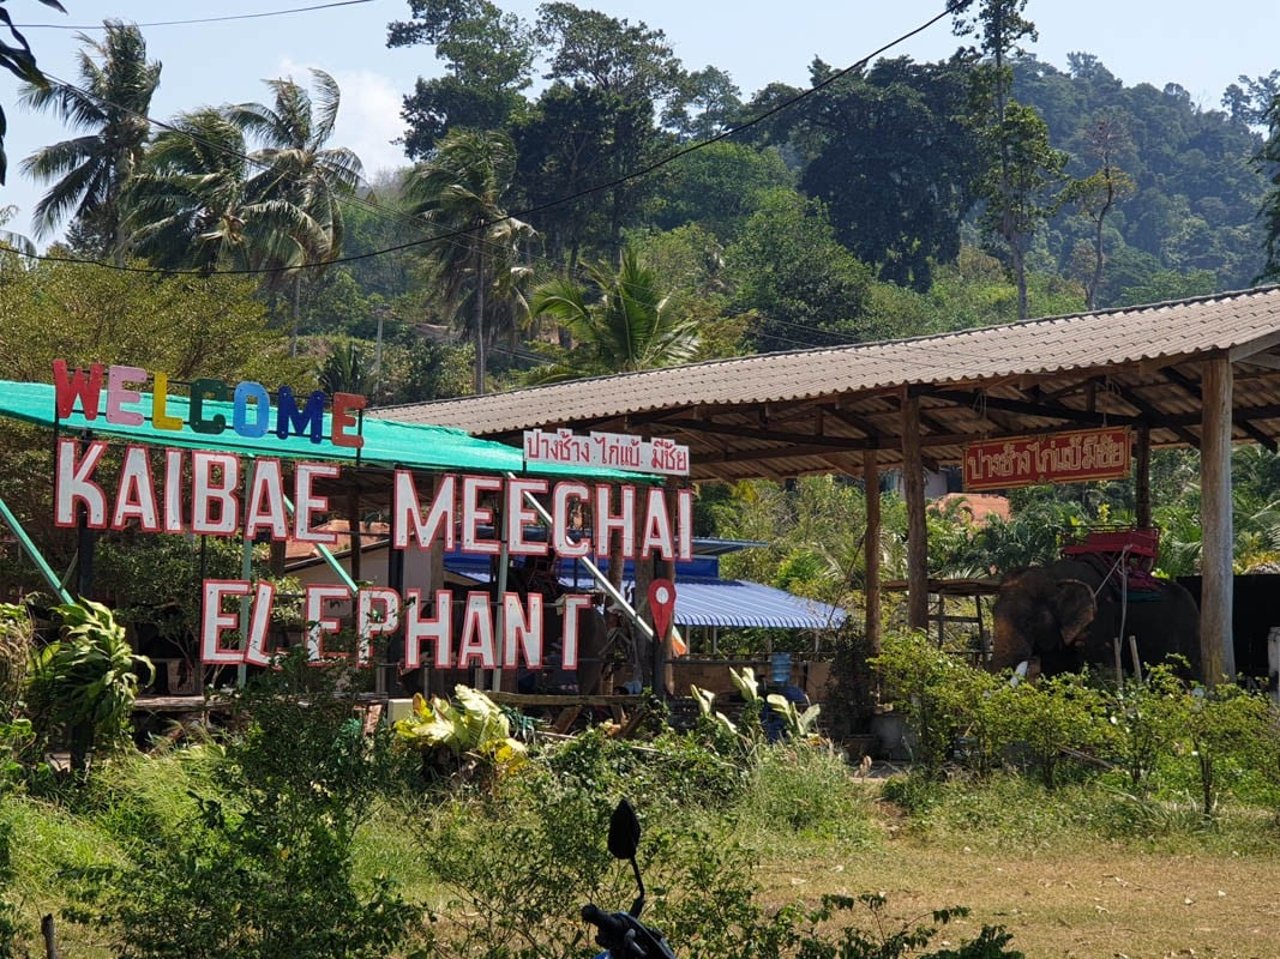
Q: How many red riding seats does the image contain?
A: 1